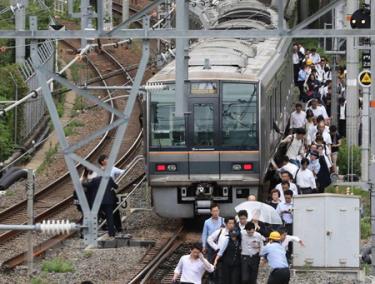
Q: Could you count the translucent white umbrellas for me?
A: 1